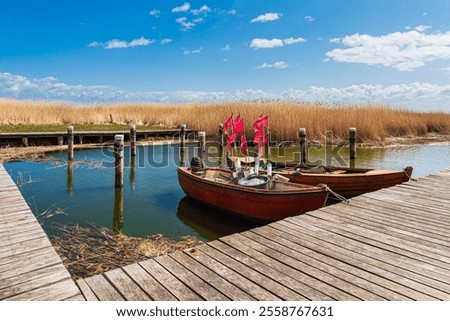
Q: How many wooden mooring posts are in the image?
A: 8